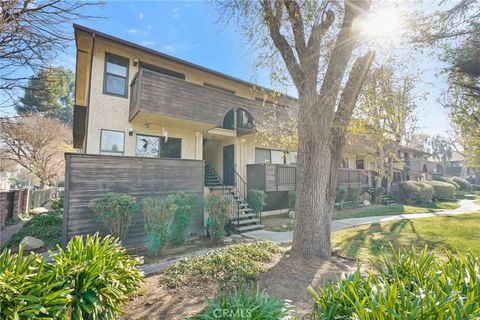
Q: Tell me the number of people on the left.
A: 0